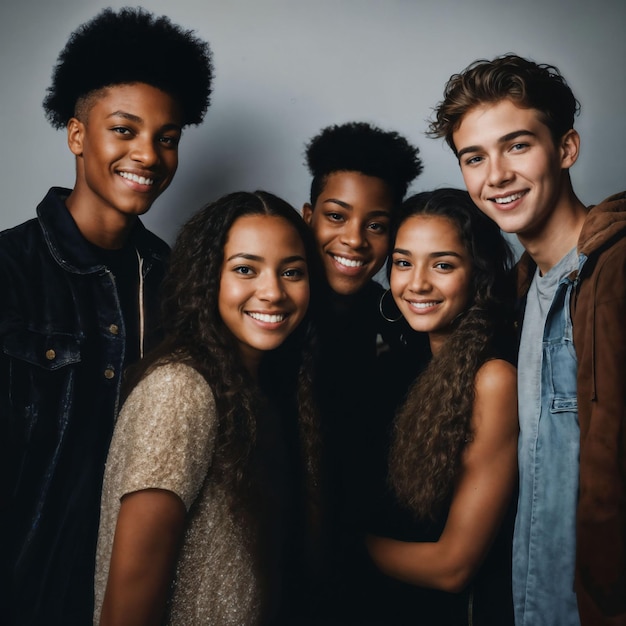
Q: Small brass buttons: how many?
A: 3